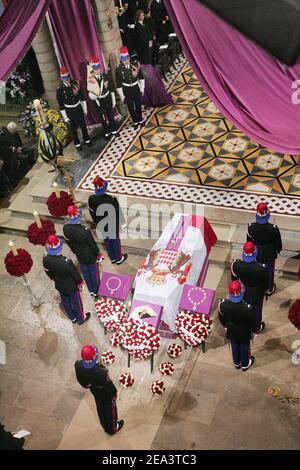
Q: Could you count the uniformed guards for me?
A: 10